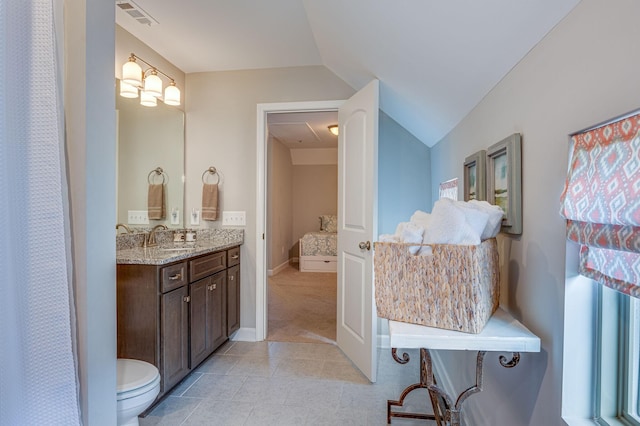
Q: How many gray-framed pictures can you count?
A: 2